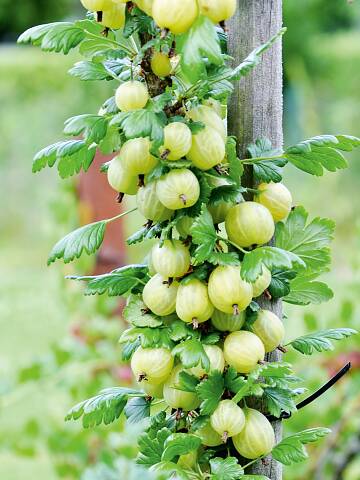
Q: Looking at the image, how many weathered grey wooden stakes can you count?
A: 1